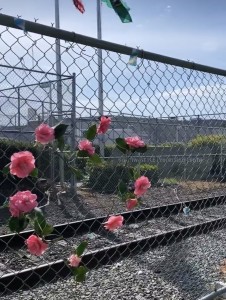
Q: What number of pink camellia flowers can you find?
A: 11